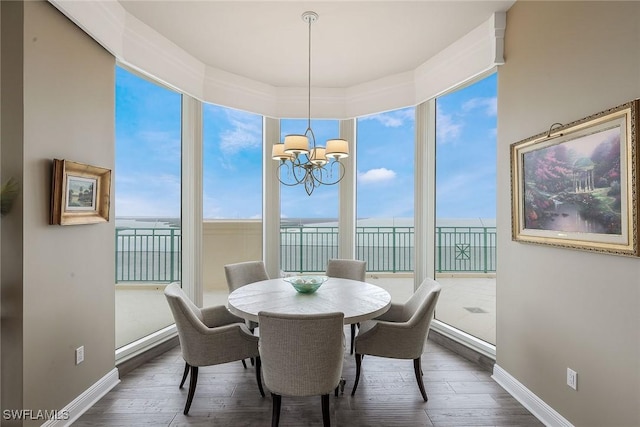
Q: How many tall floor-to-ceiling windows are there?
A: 5